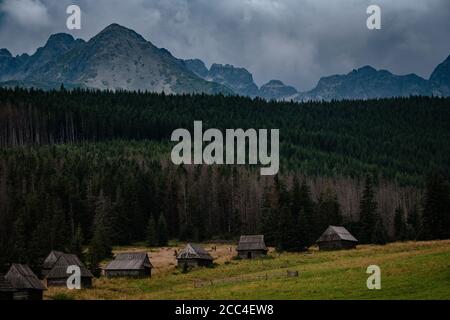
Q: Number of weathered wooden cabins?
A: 8